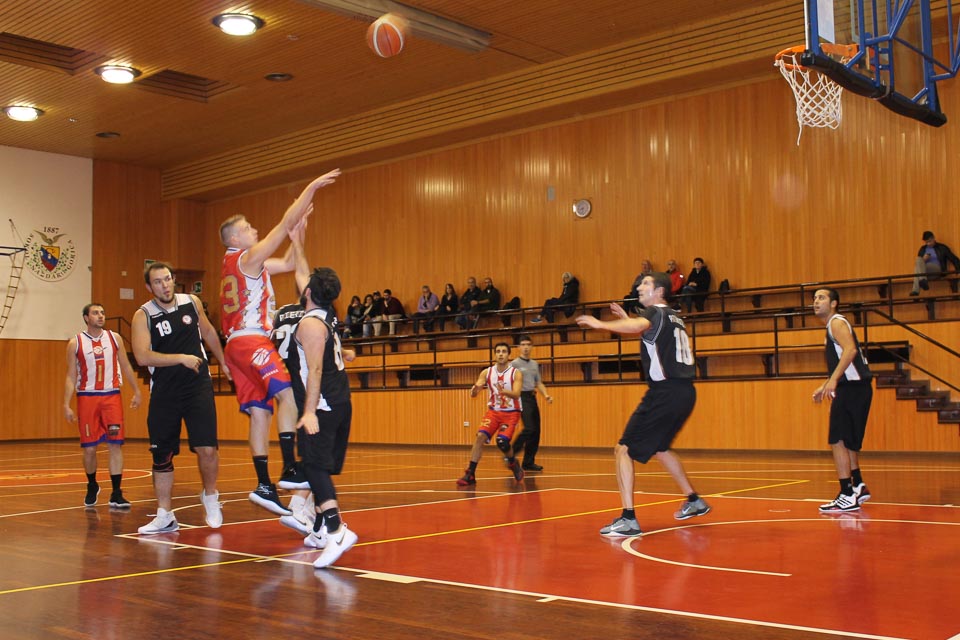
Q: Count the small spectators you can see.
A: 13